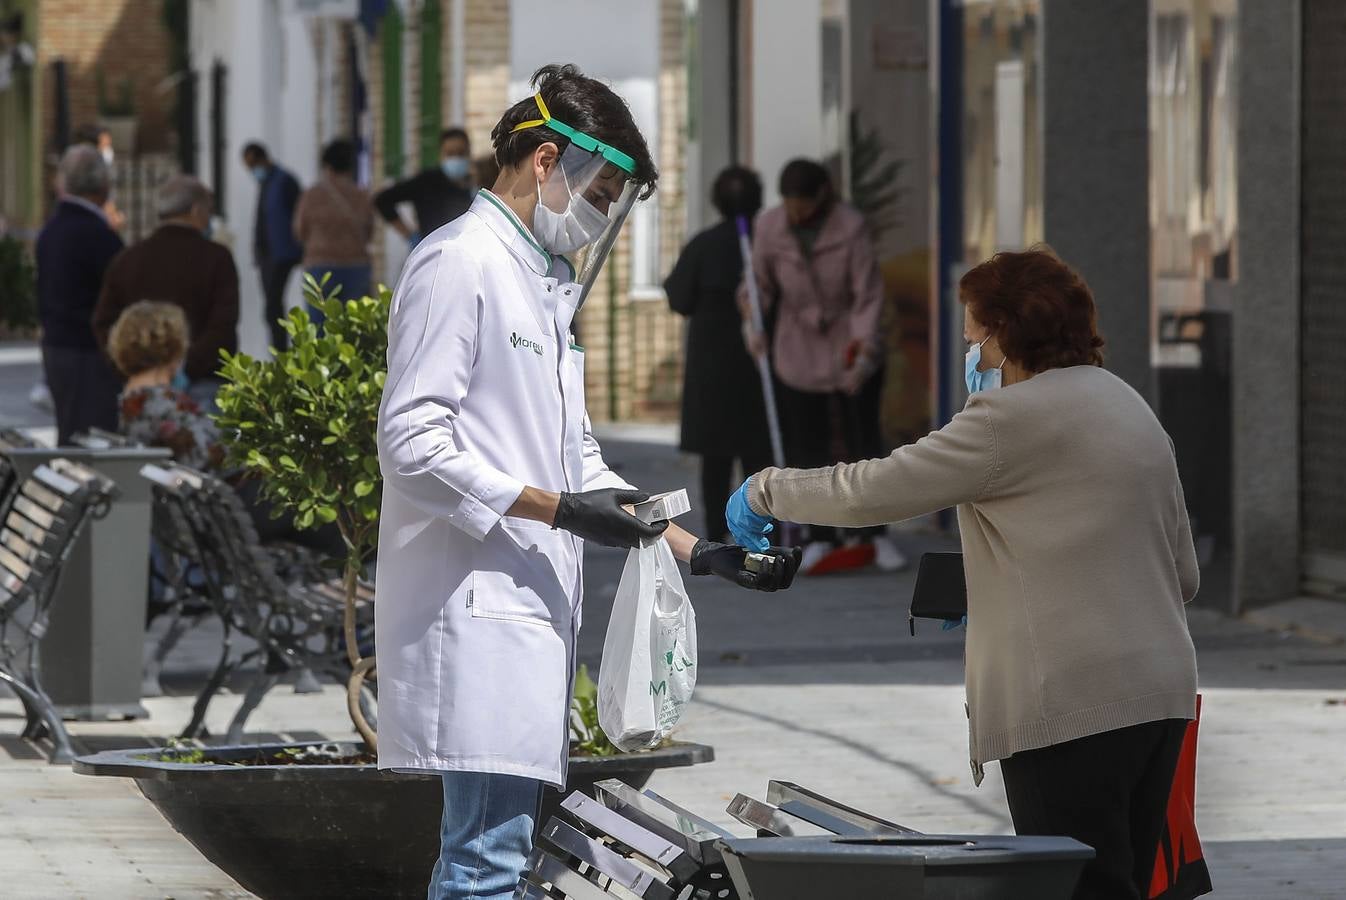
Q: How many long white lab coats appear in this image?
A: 1